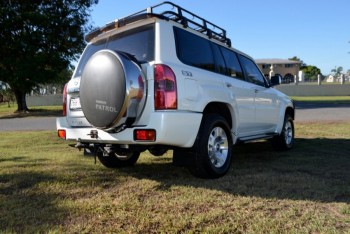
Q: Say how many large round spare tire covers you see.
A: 1